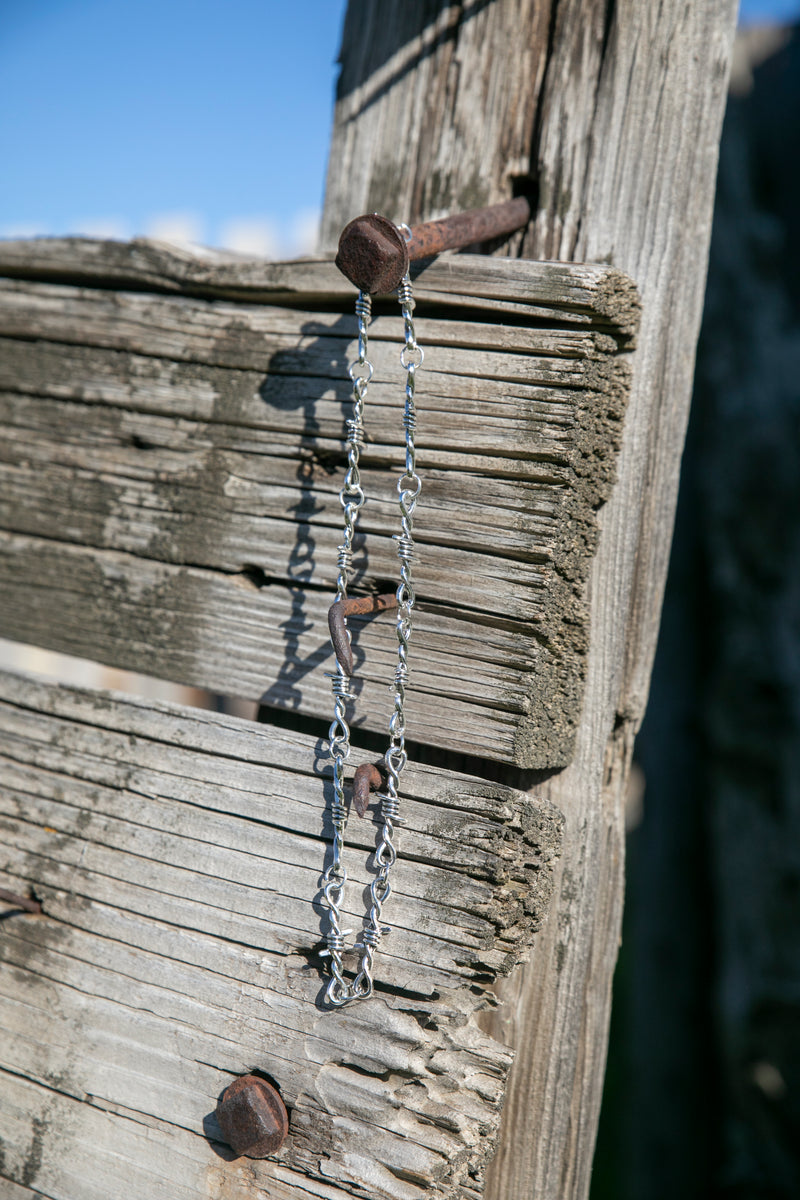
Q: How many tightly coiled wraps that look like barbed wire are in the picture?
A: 12